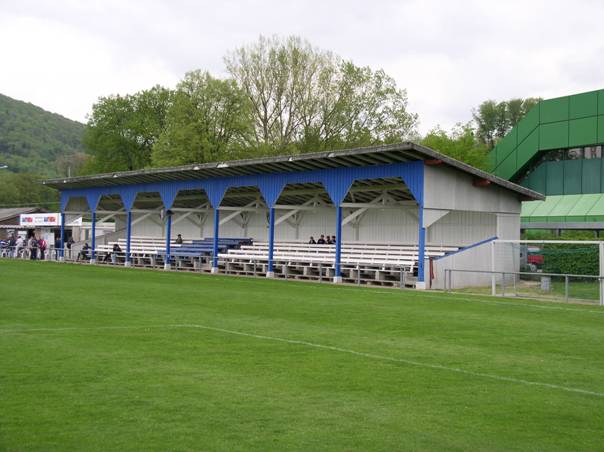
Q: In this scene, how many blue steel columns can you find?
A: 8